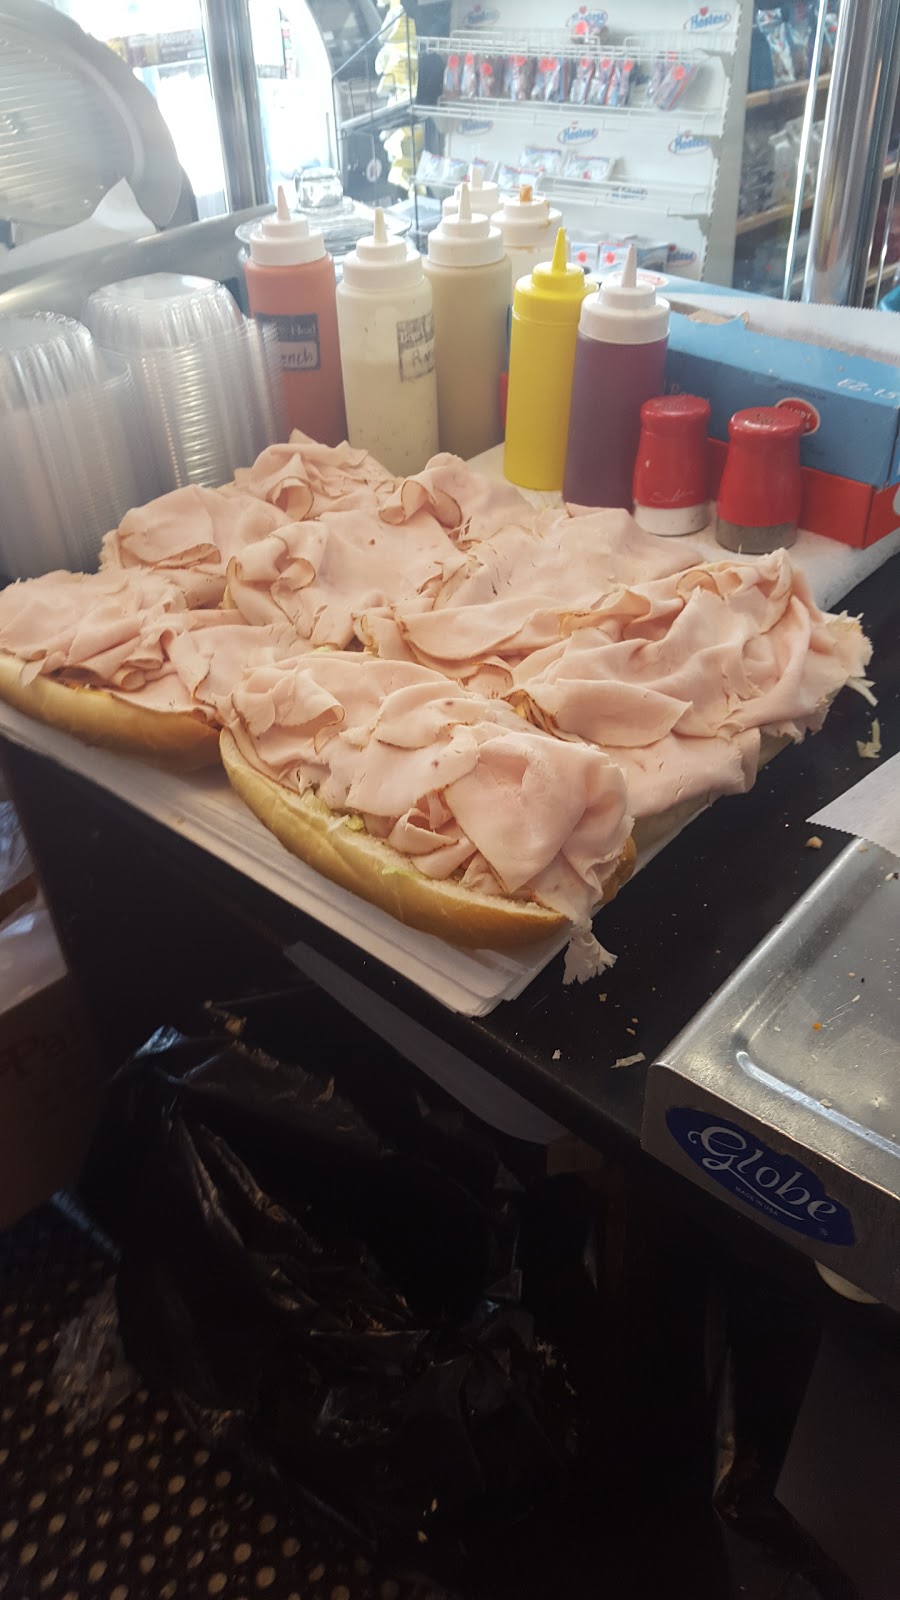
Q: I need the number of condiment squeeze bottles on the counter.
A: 7